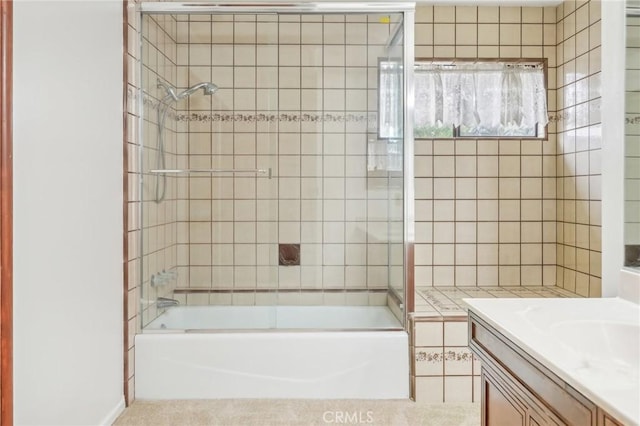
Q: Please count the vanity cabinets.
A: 1